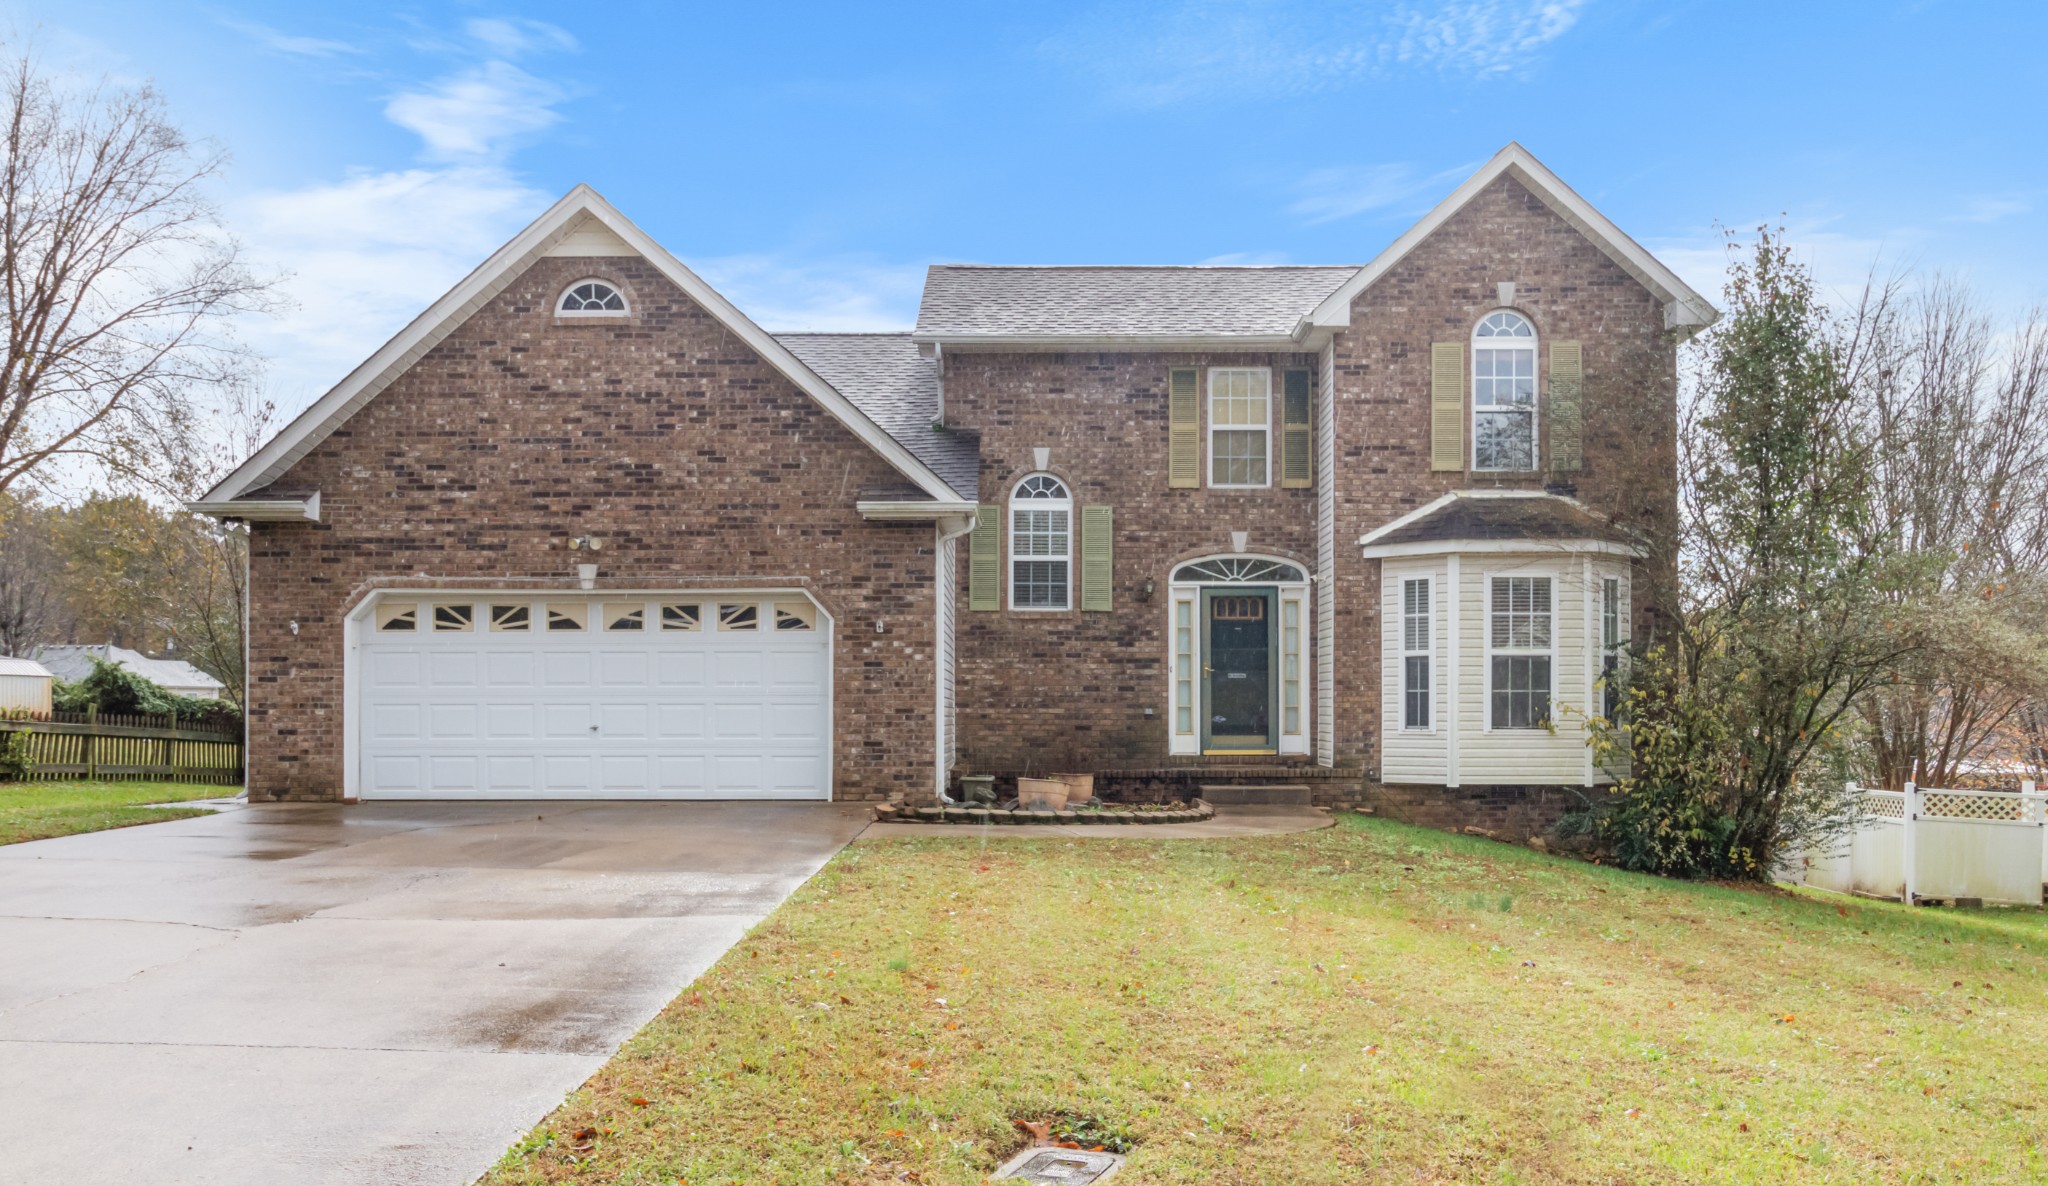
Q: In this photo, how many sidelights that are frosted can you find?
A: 2